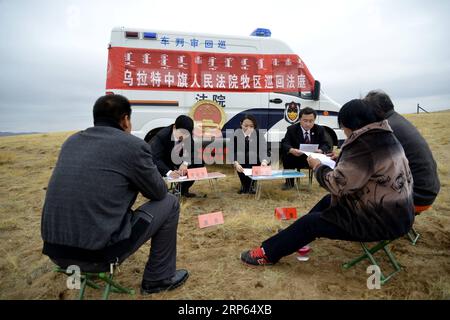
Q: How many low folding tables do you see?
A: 2